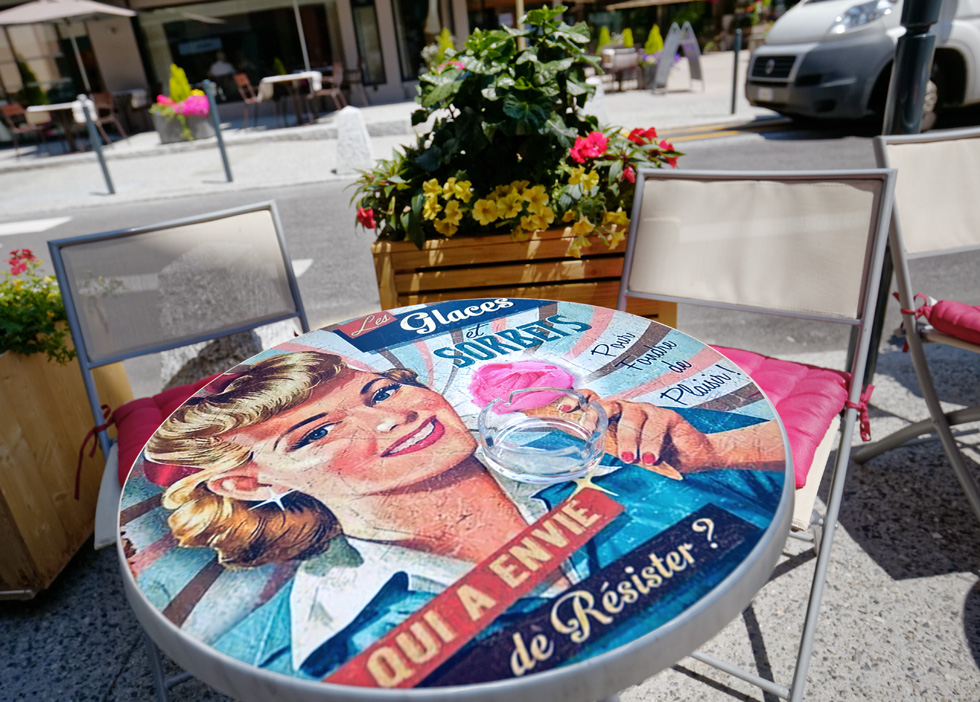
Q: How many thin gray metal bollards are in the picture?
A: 3